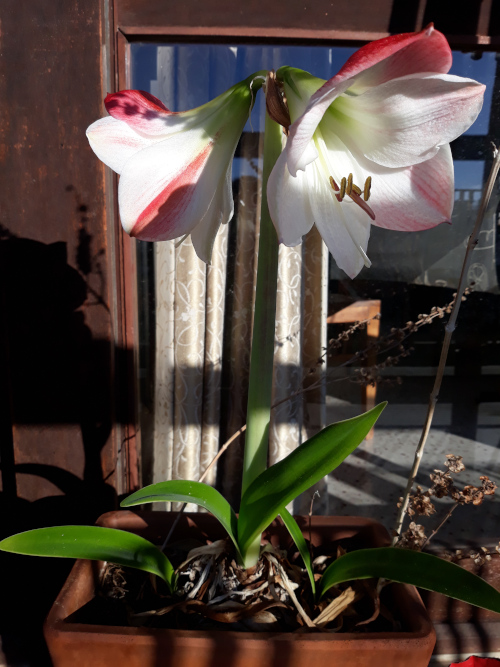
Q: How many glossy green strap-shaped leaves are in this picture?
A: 5